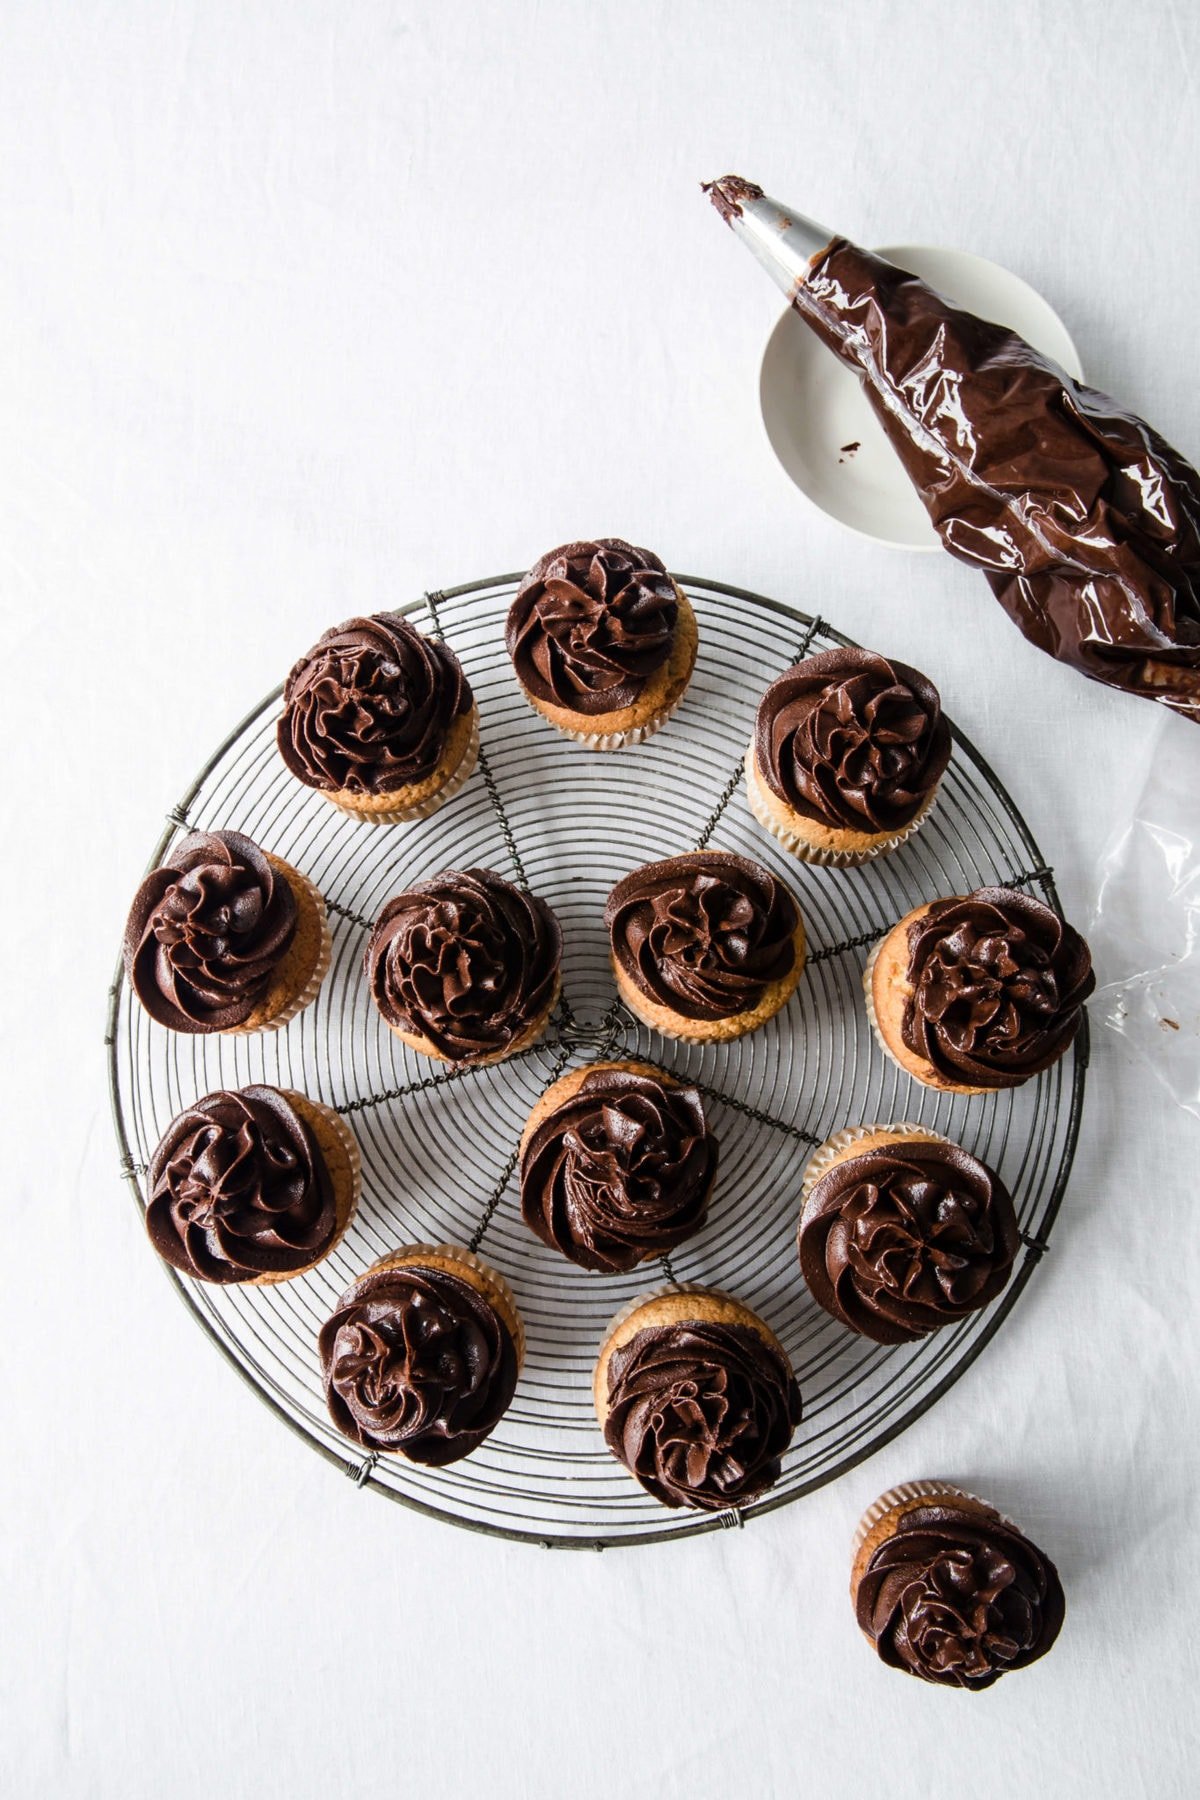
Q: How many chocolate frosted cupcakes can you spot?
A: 13